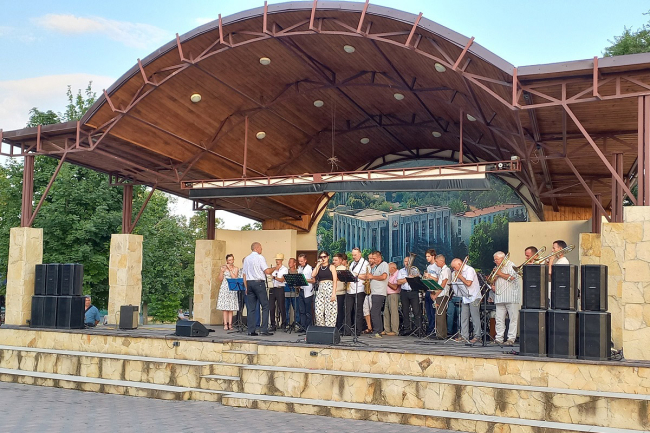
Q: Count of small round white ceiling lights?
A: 10